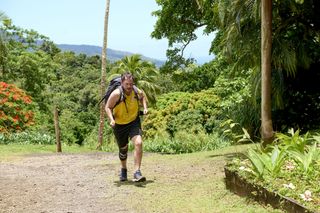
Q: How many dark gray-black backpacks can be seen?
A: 1